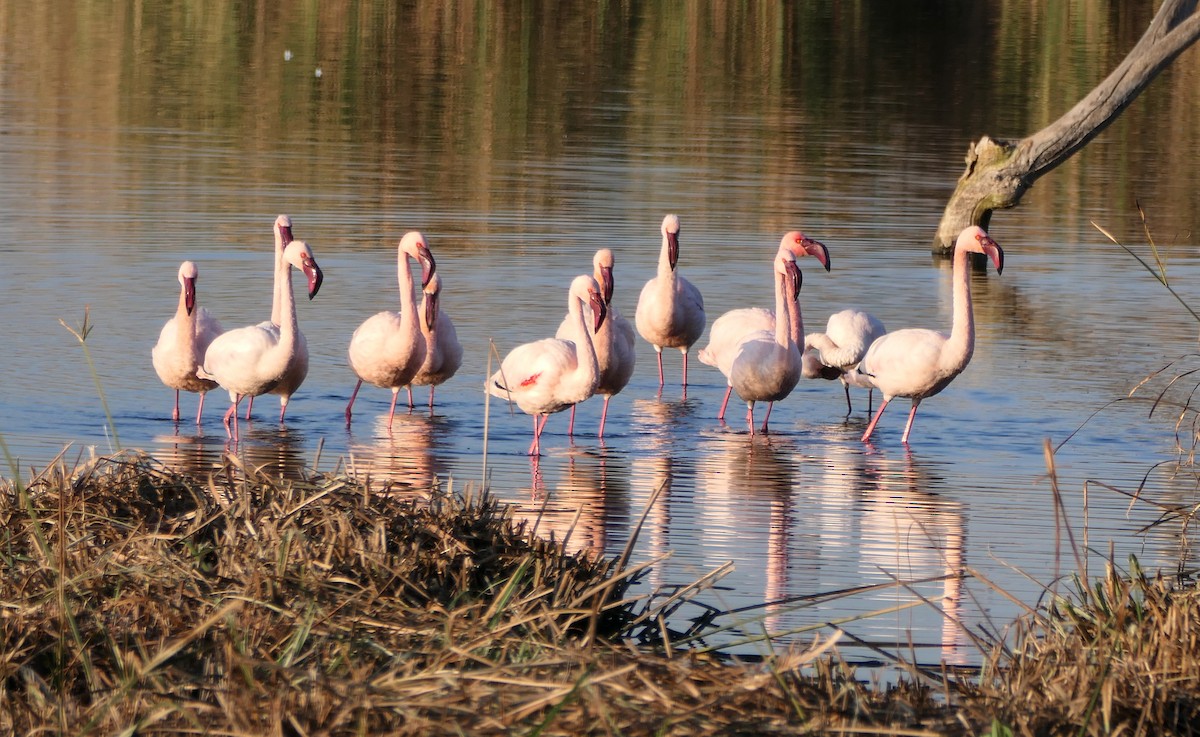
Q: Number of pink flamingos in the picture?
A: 12